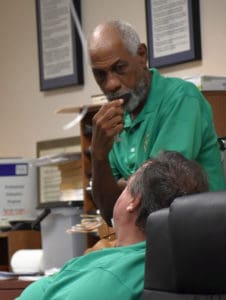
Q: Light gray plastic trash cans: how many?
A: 1